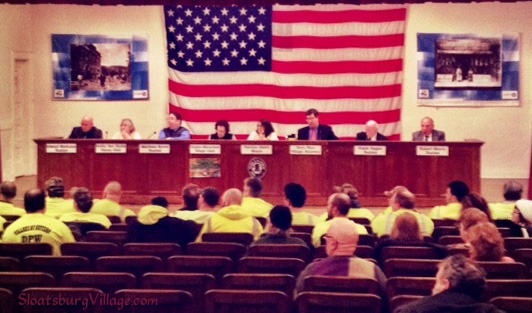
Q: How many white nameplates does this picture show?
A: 8